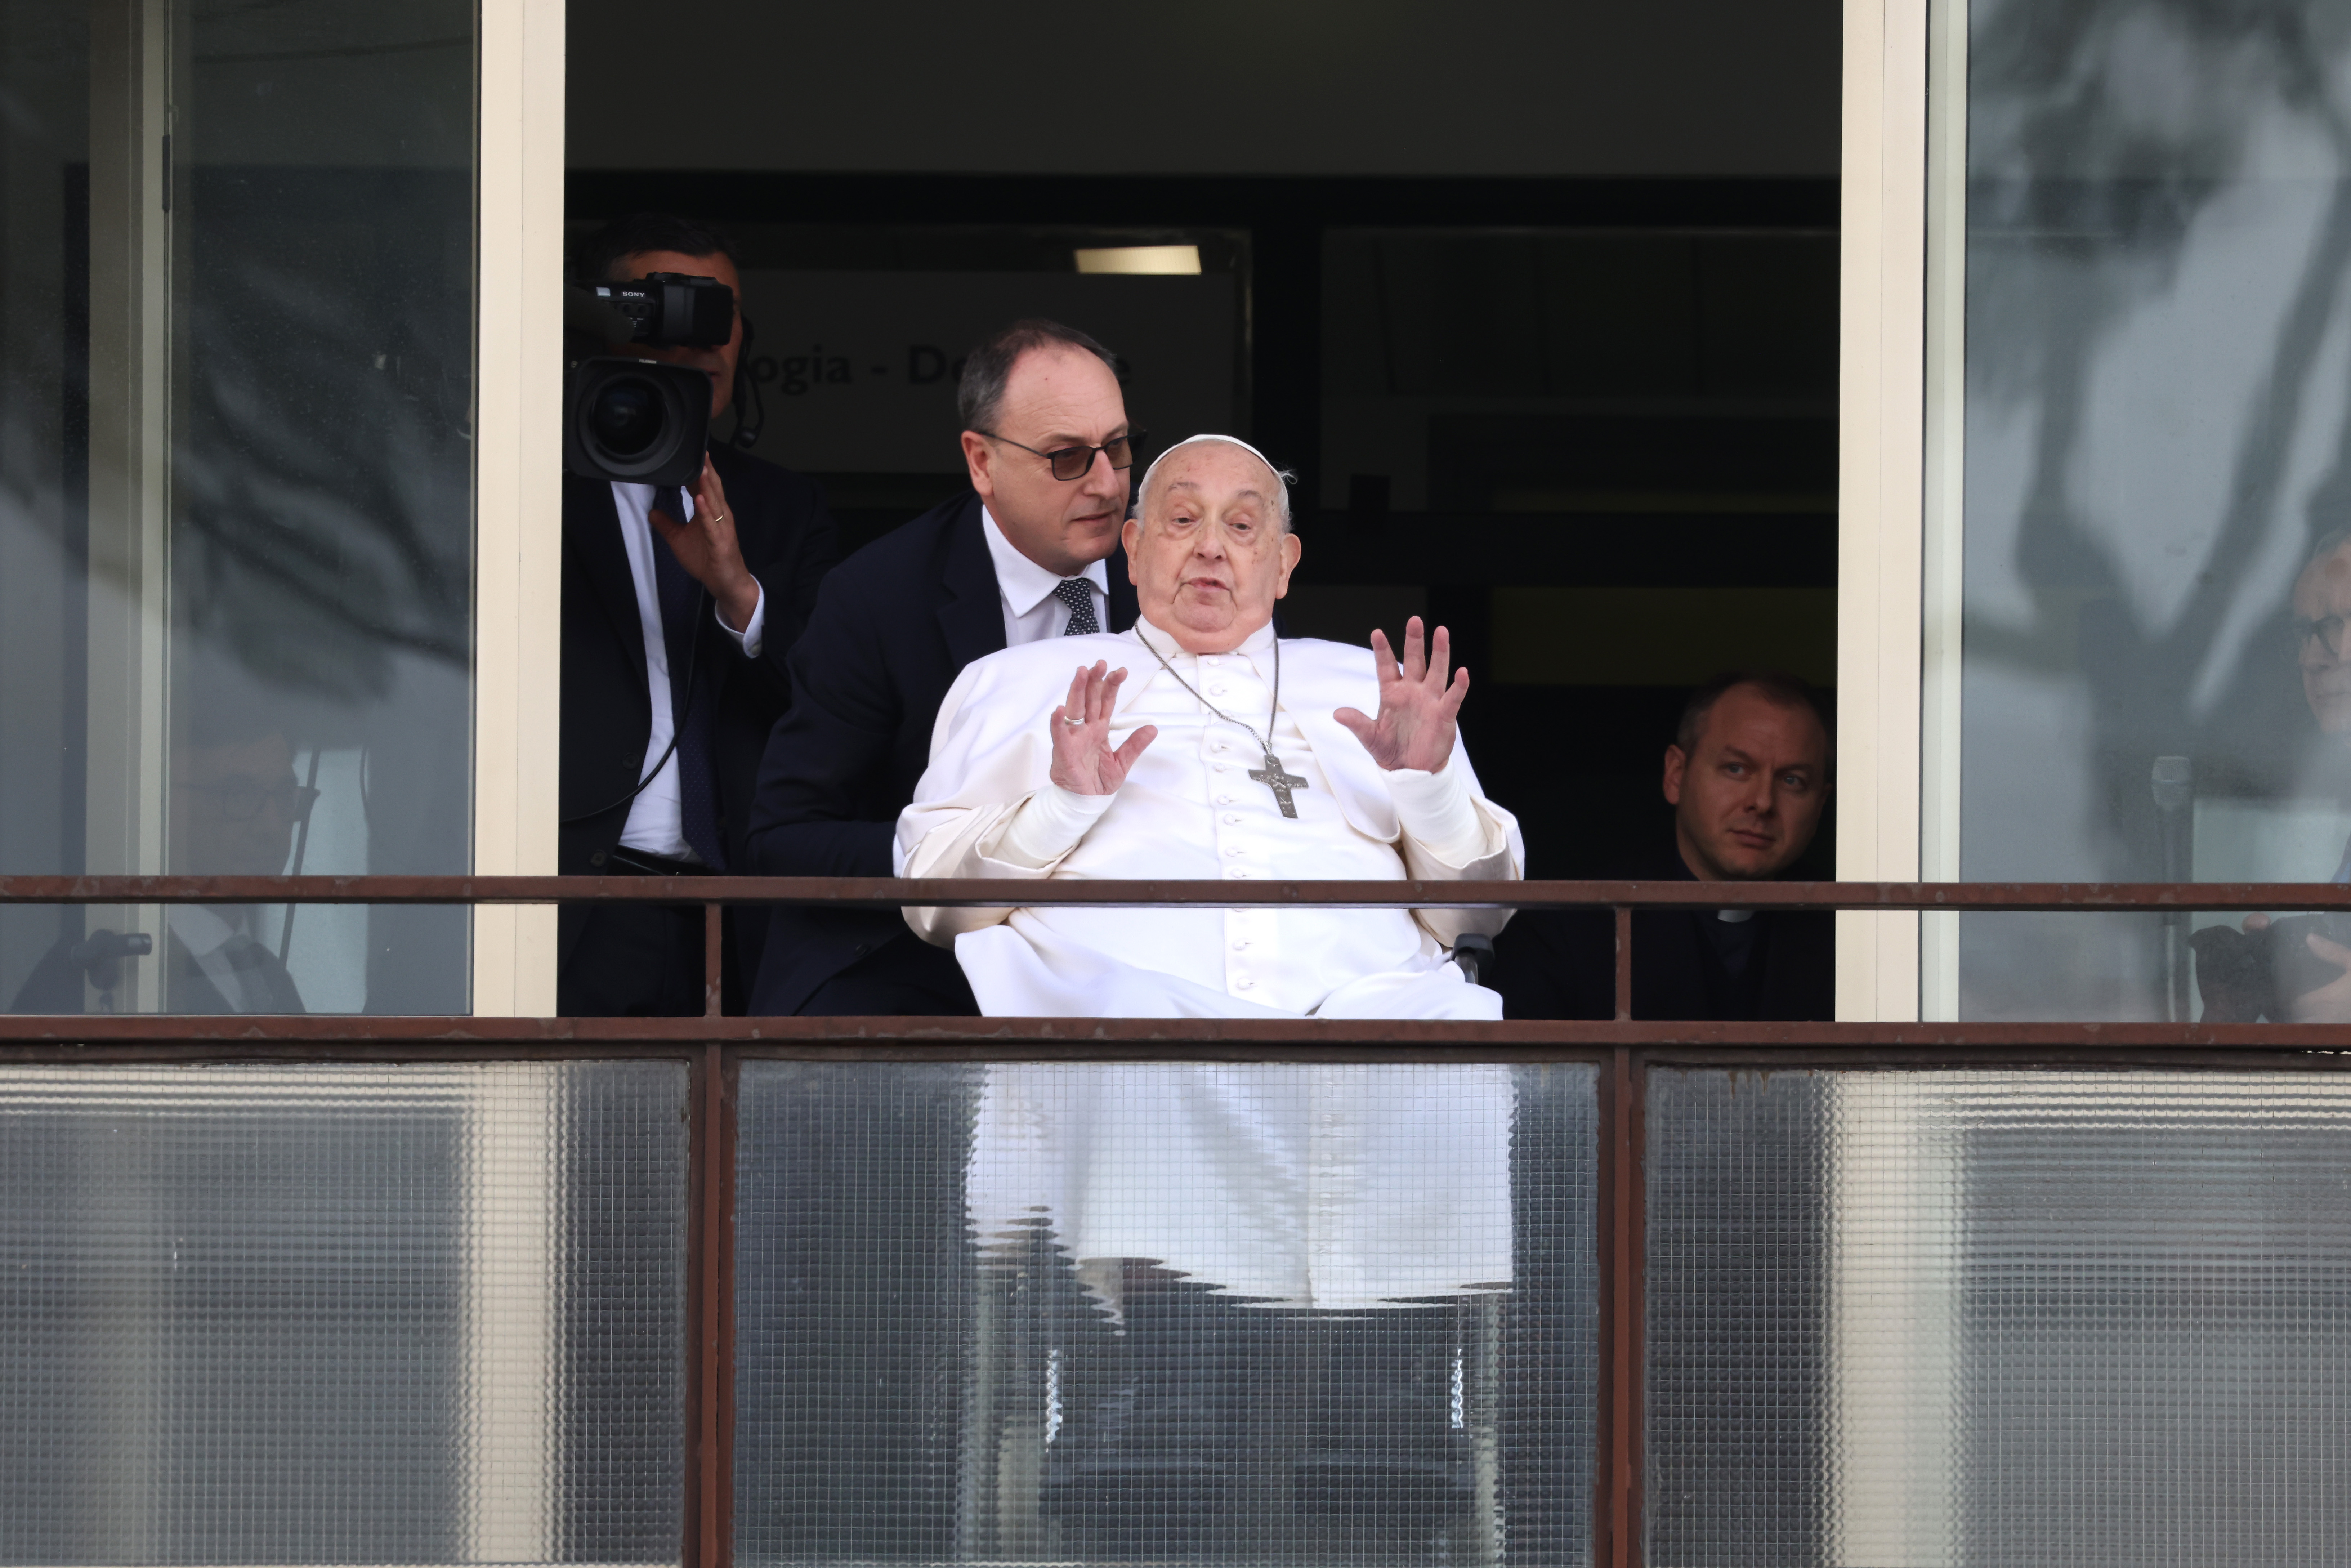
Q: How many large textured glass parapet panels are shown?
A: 3